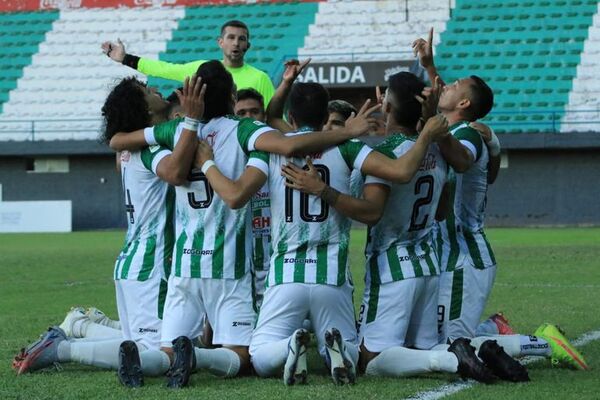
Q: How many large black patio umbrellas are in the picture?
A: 0